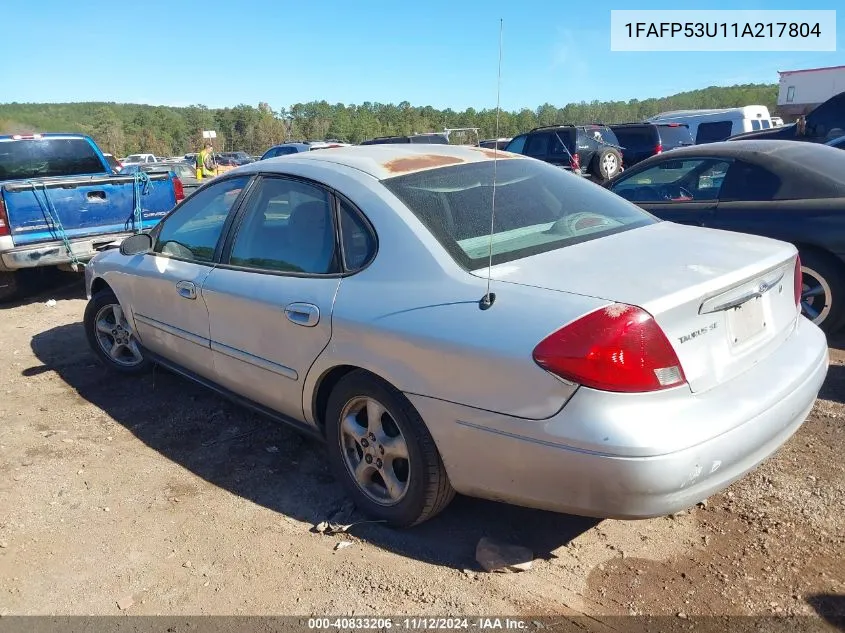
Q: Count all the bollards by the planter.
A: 0